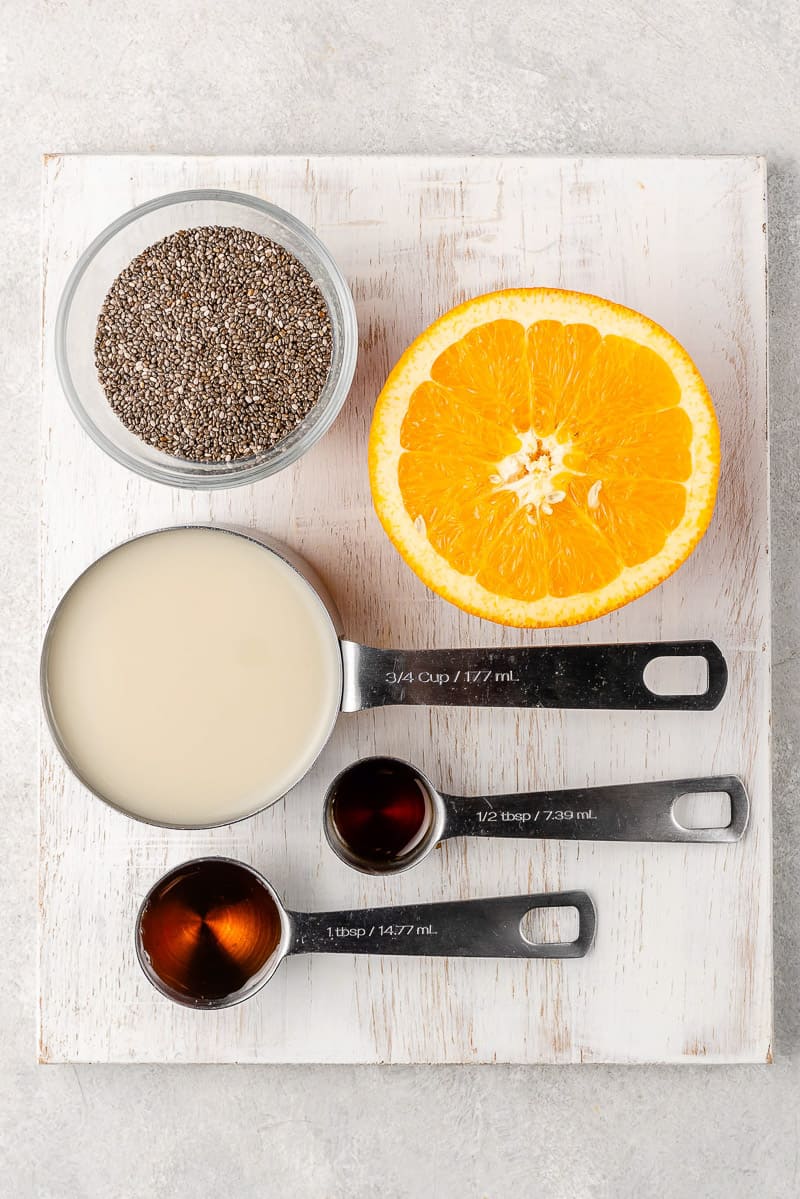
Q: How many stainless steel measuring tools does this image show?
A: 3